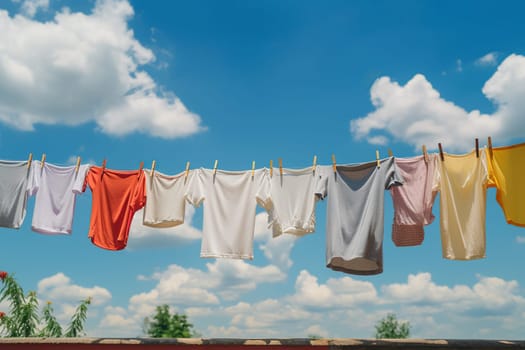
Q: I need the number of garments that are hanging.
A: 10